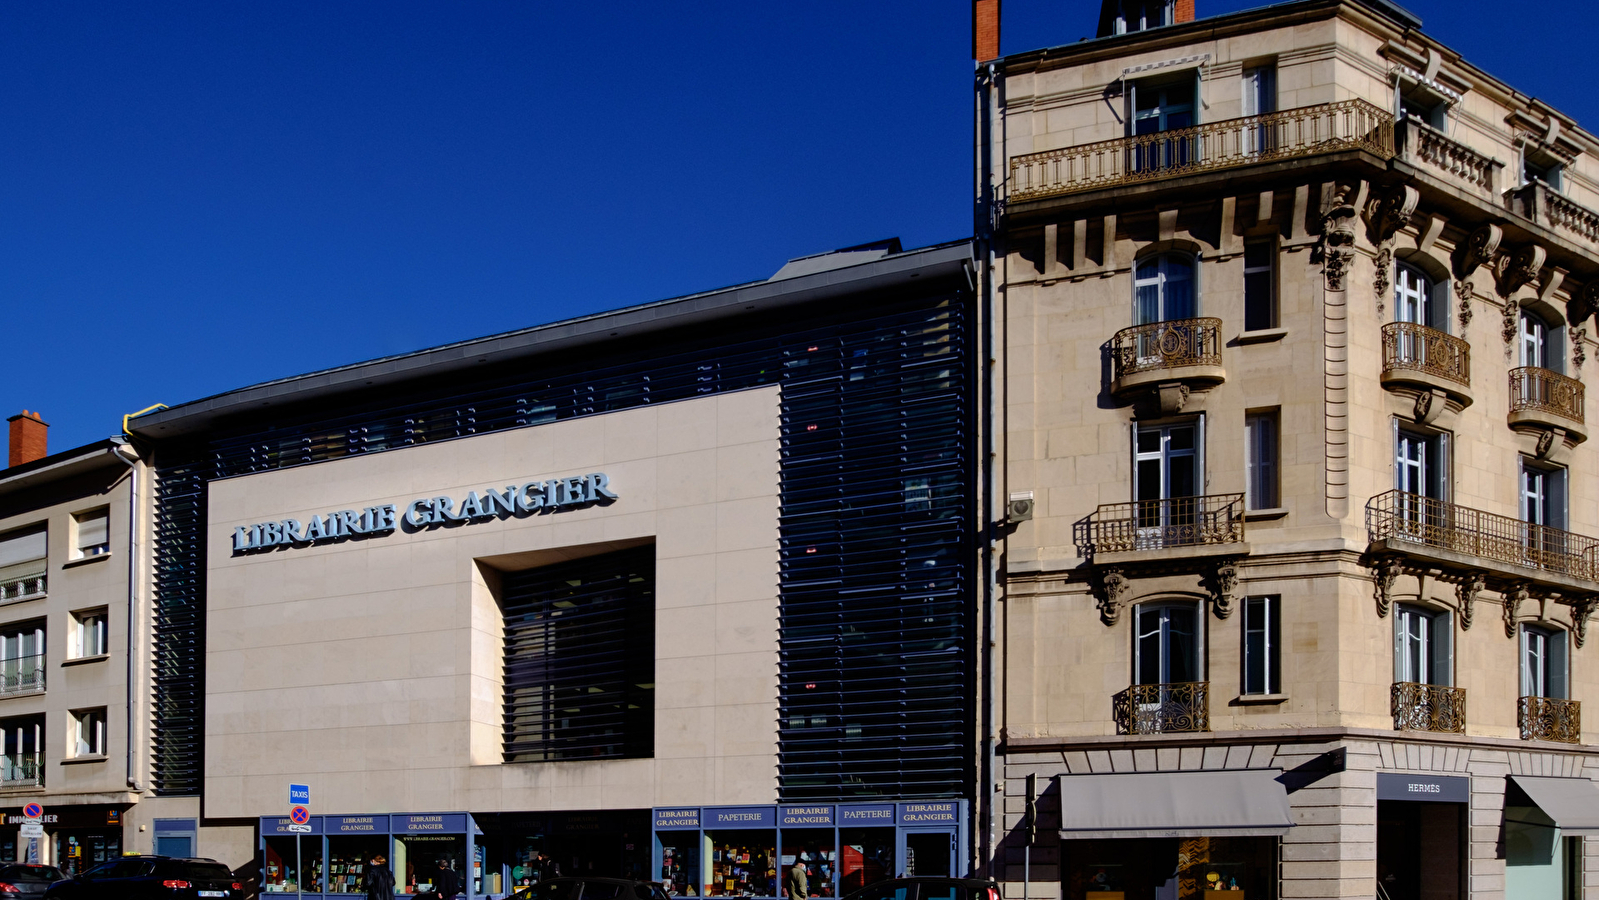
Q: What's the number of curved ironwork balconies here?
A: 3